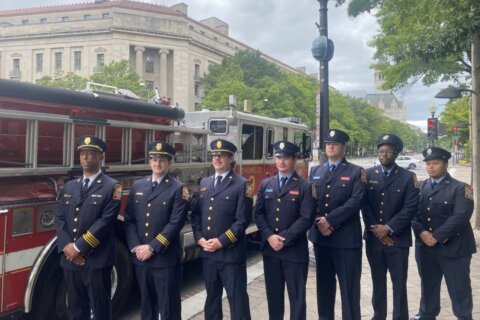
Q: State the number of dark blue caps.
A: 7